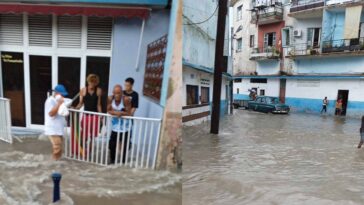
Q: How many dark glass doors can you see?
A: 4